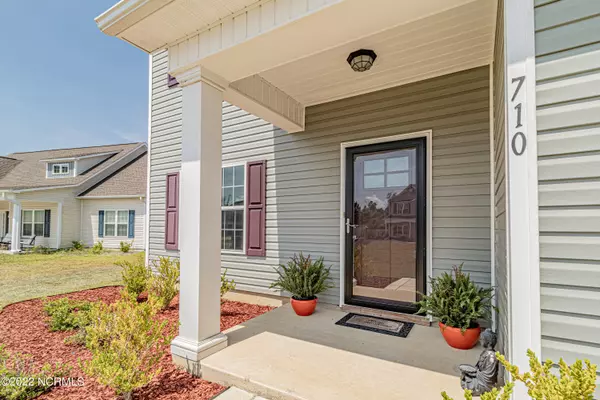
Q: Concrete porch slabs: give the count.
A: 1